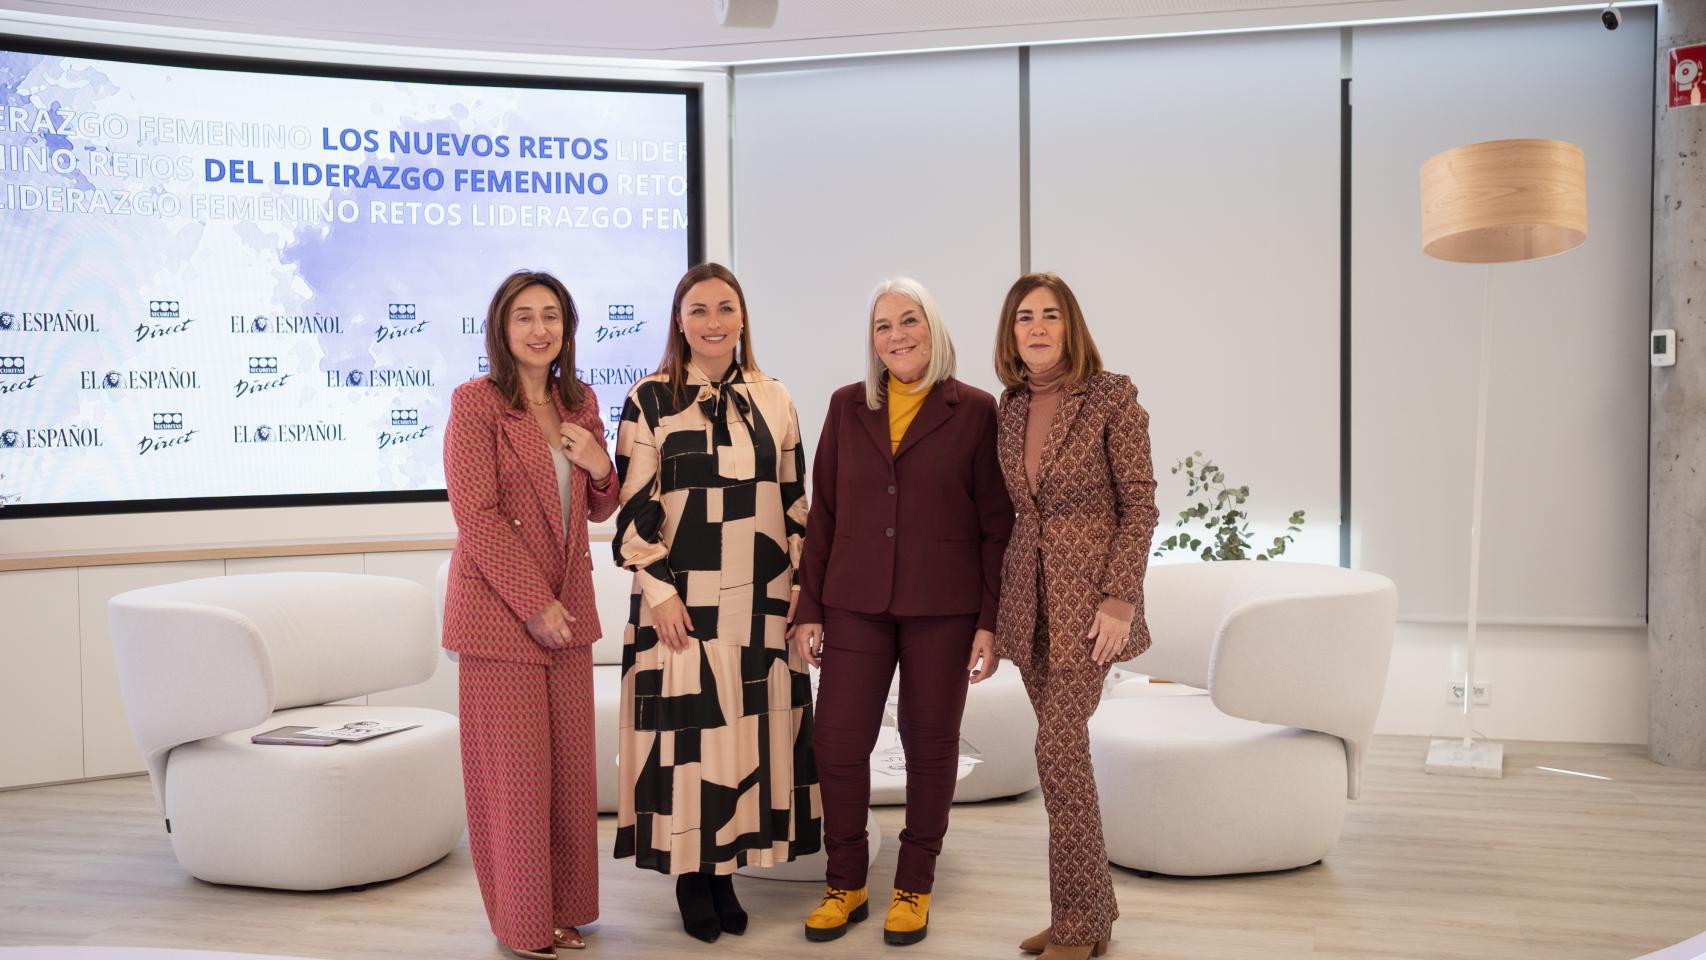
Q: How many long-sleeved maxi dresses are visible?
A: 1